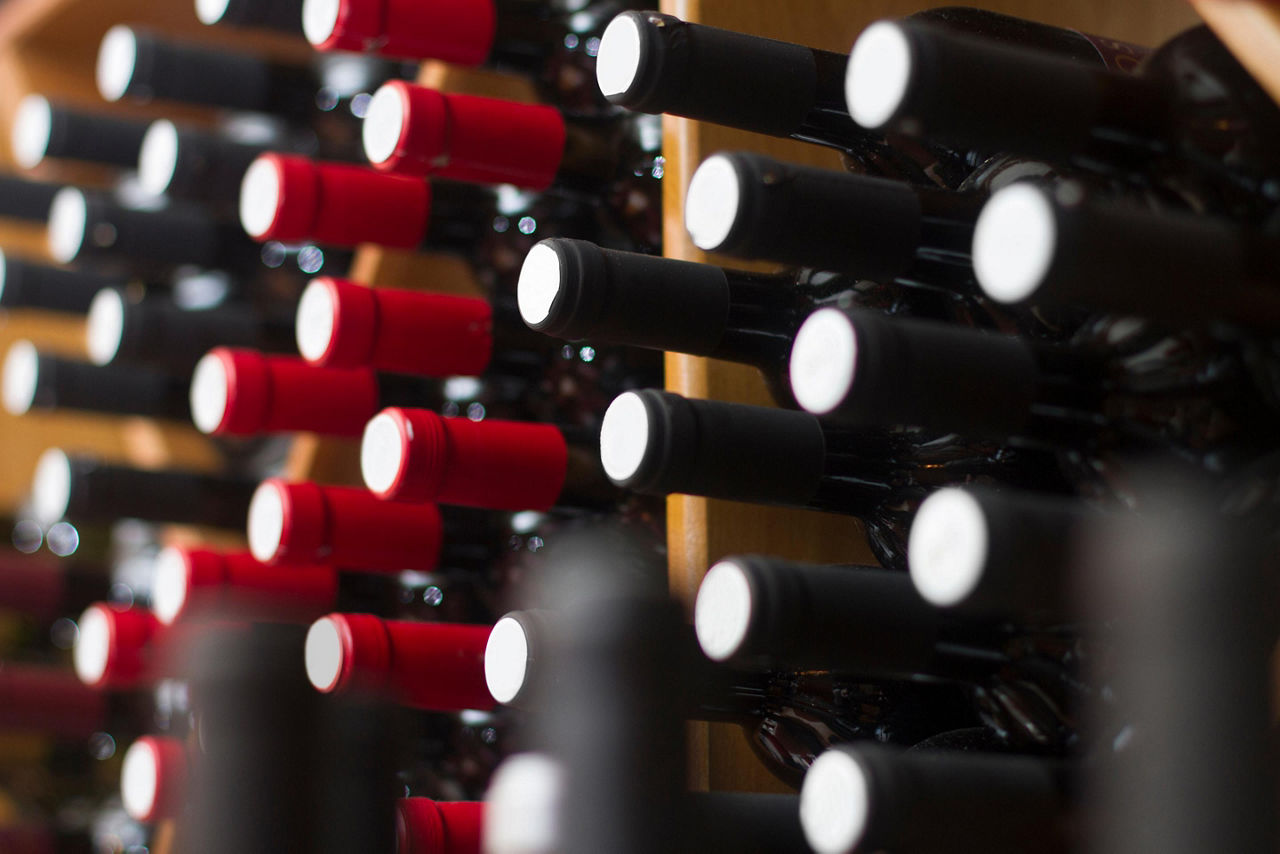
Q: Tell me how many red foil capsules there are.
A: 12